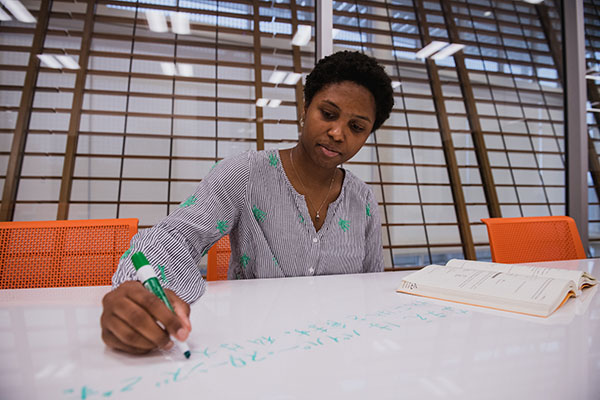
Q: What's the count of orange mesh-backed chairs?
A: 3